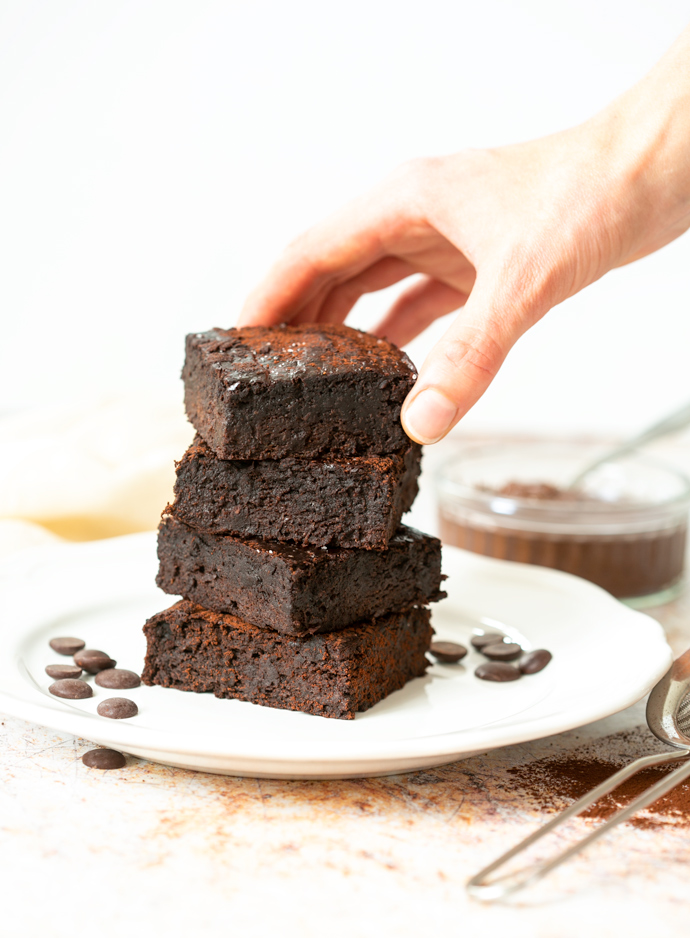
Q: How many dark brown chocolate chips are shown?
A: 12